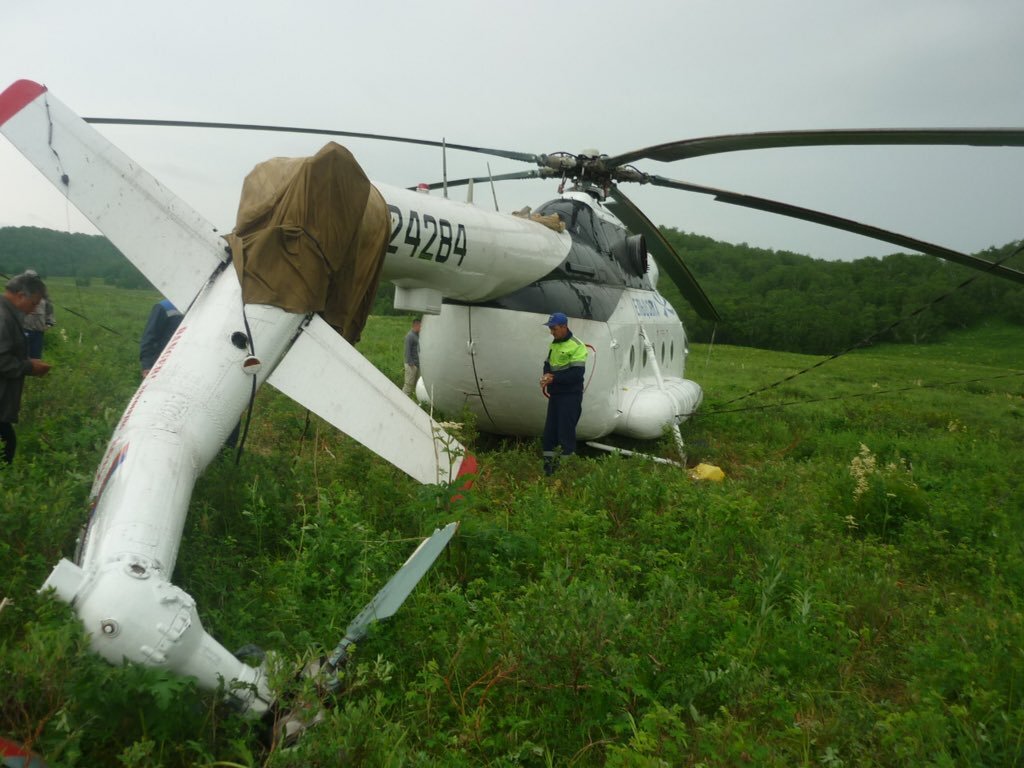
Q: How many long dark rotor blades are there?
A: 5